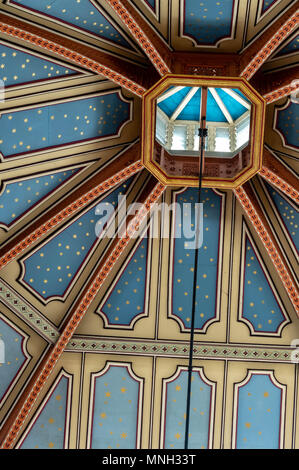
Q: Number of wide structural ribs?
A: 8